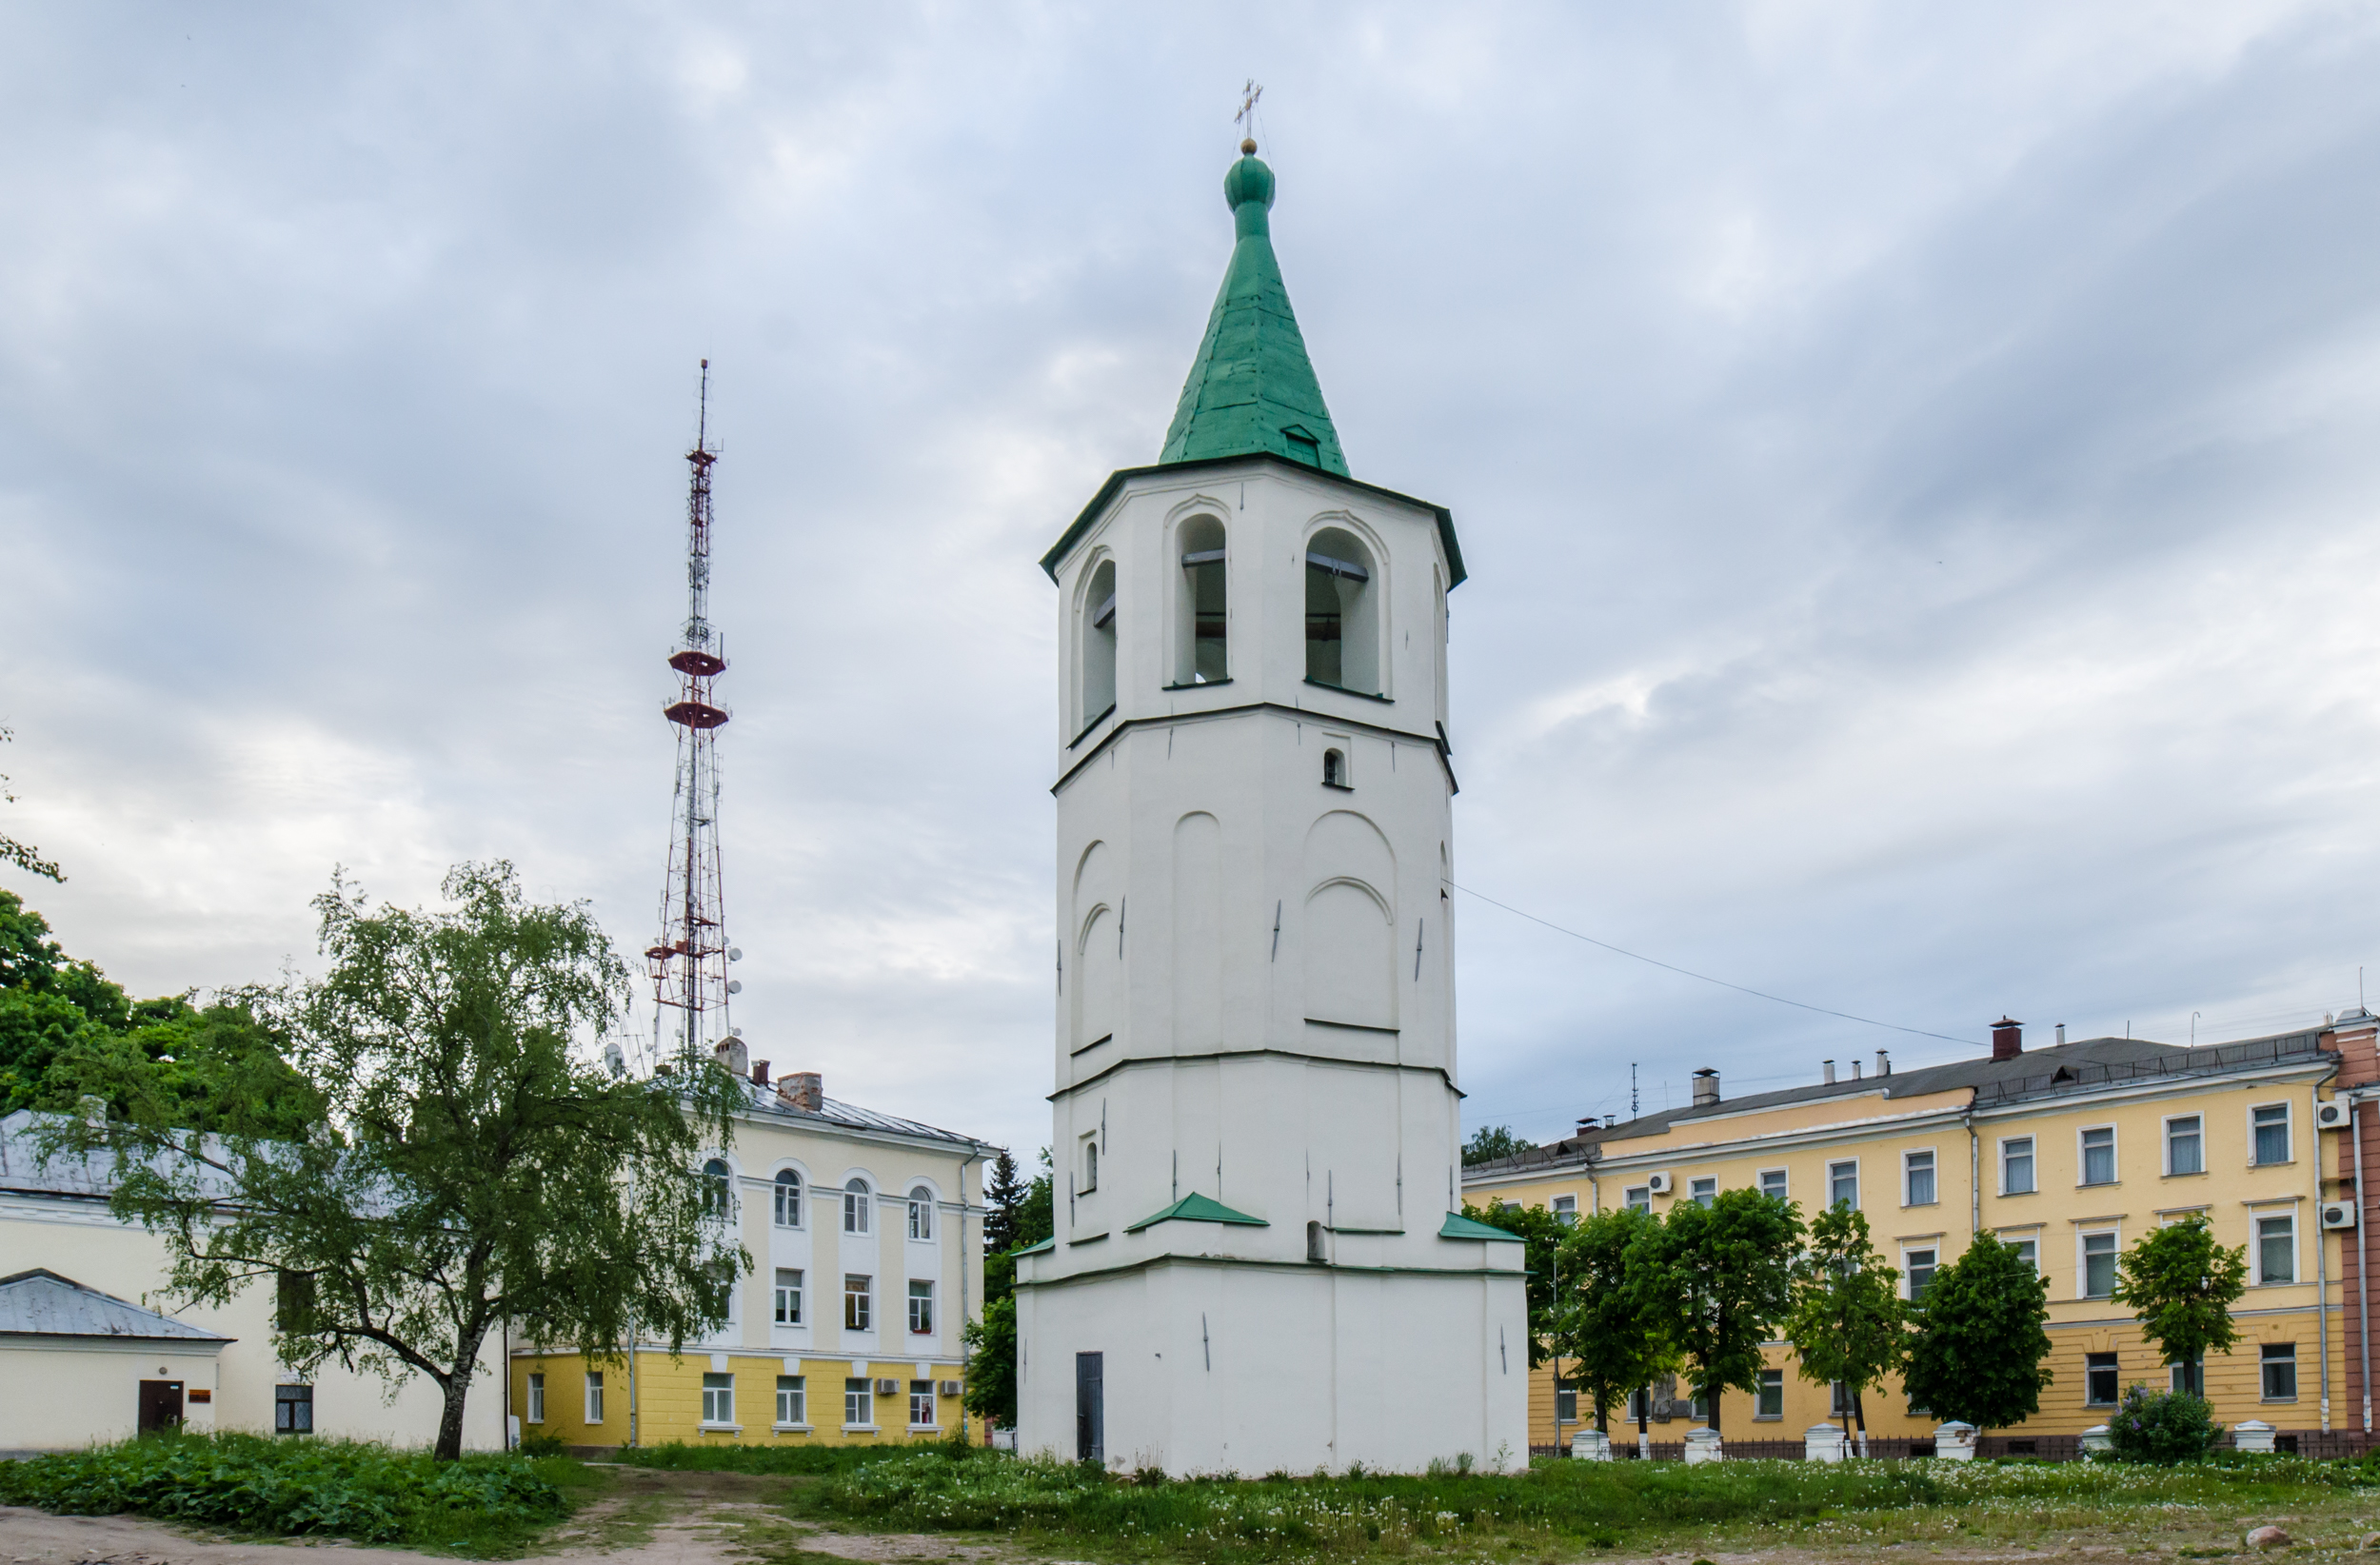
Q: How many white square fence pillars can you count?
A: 6